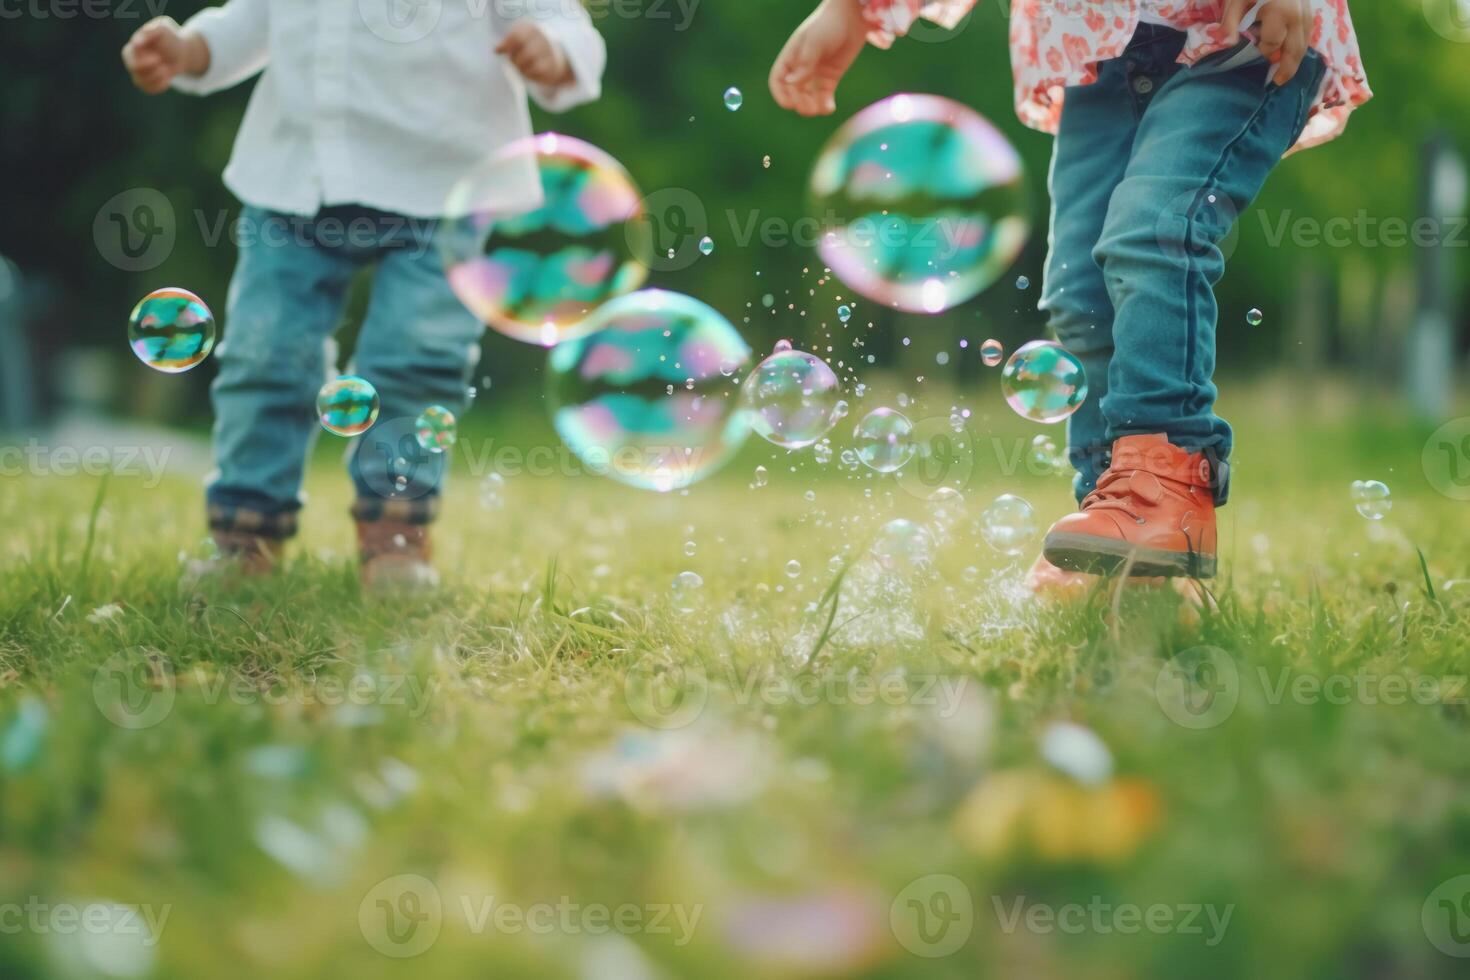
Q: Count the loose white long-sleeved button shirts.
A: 1